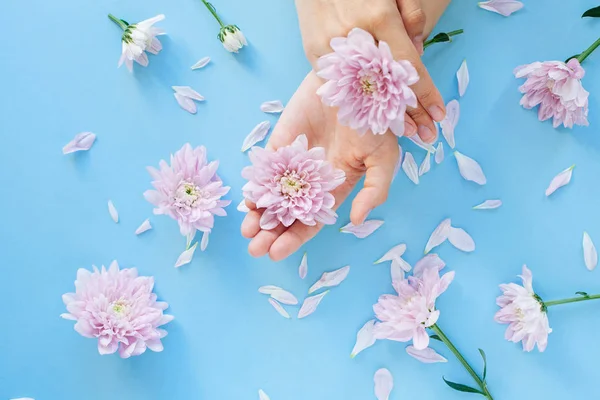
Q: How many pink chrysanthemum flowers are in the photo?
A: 7